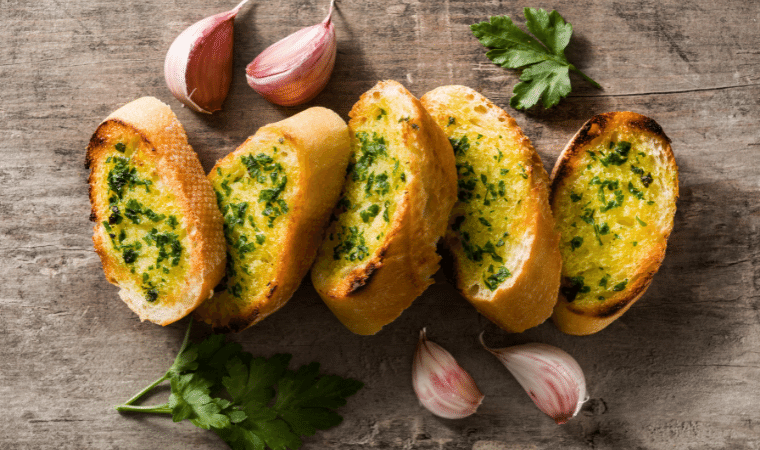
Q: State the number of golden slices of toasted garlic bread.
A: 5